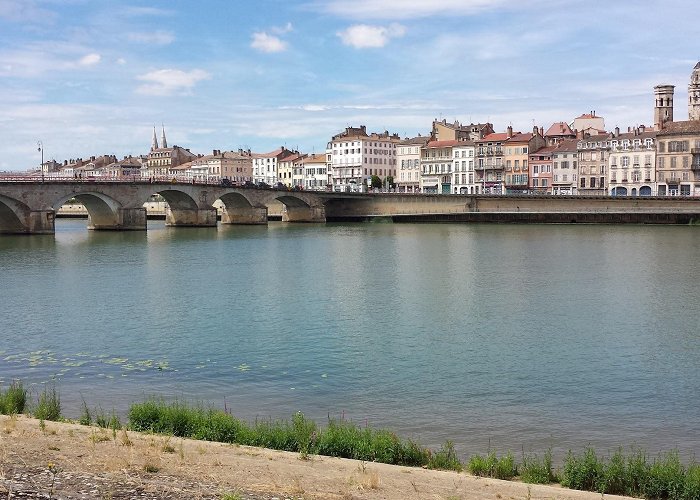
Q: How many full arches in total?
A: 4